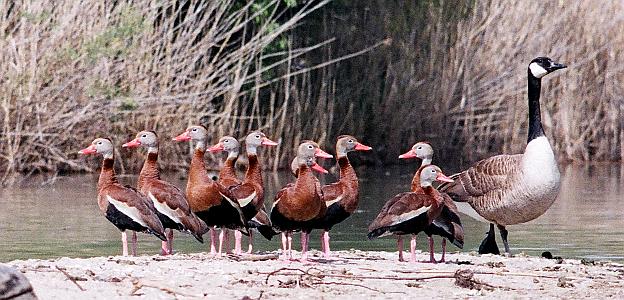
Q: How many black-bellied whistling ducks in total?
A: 10